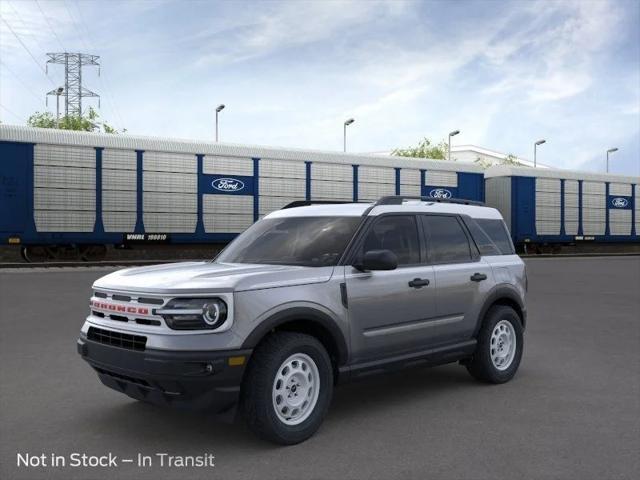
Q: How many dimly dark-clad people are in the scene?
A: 0